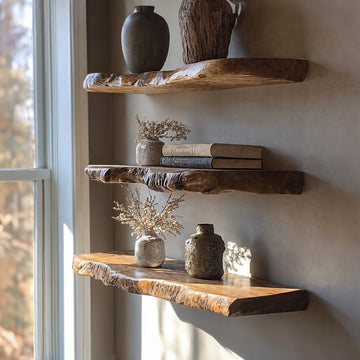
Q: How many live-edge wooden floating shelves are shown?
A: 3